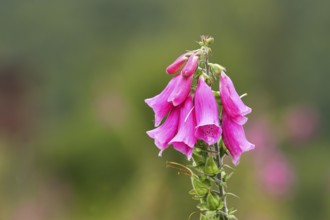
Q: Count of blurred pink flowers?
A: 3